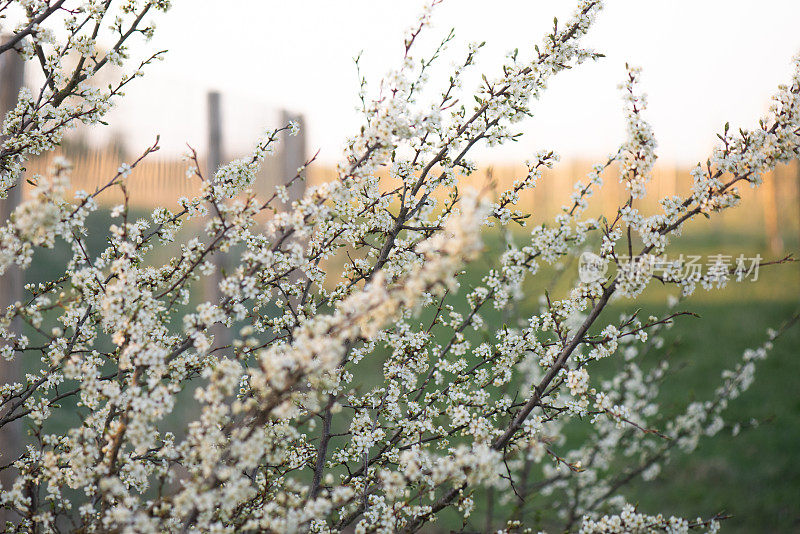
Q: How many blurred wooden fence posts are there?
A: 3